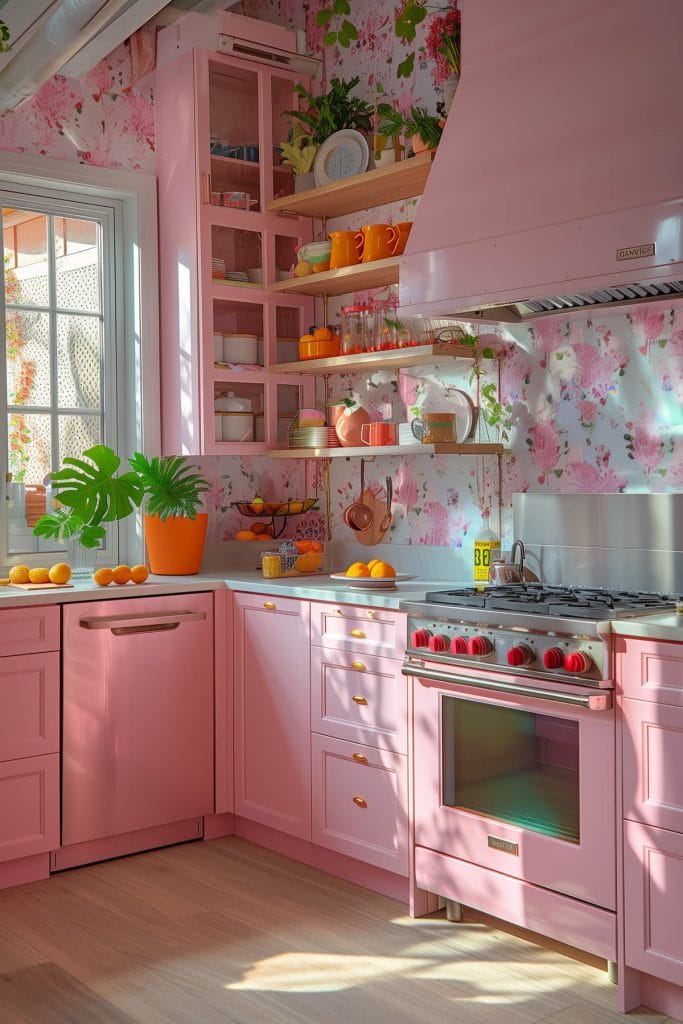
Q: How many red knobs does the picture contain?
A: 7